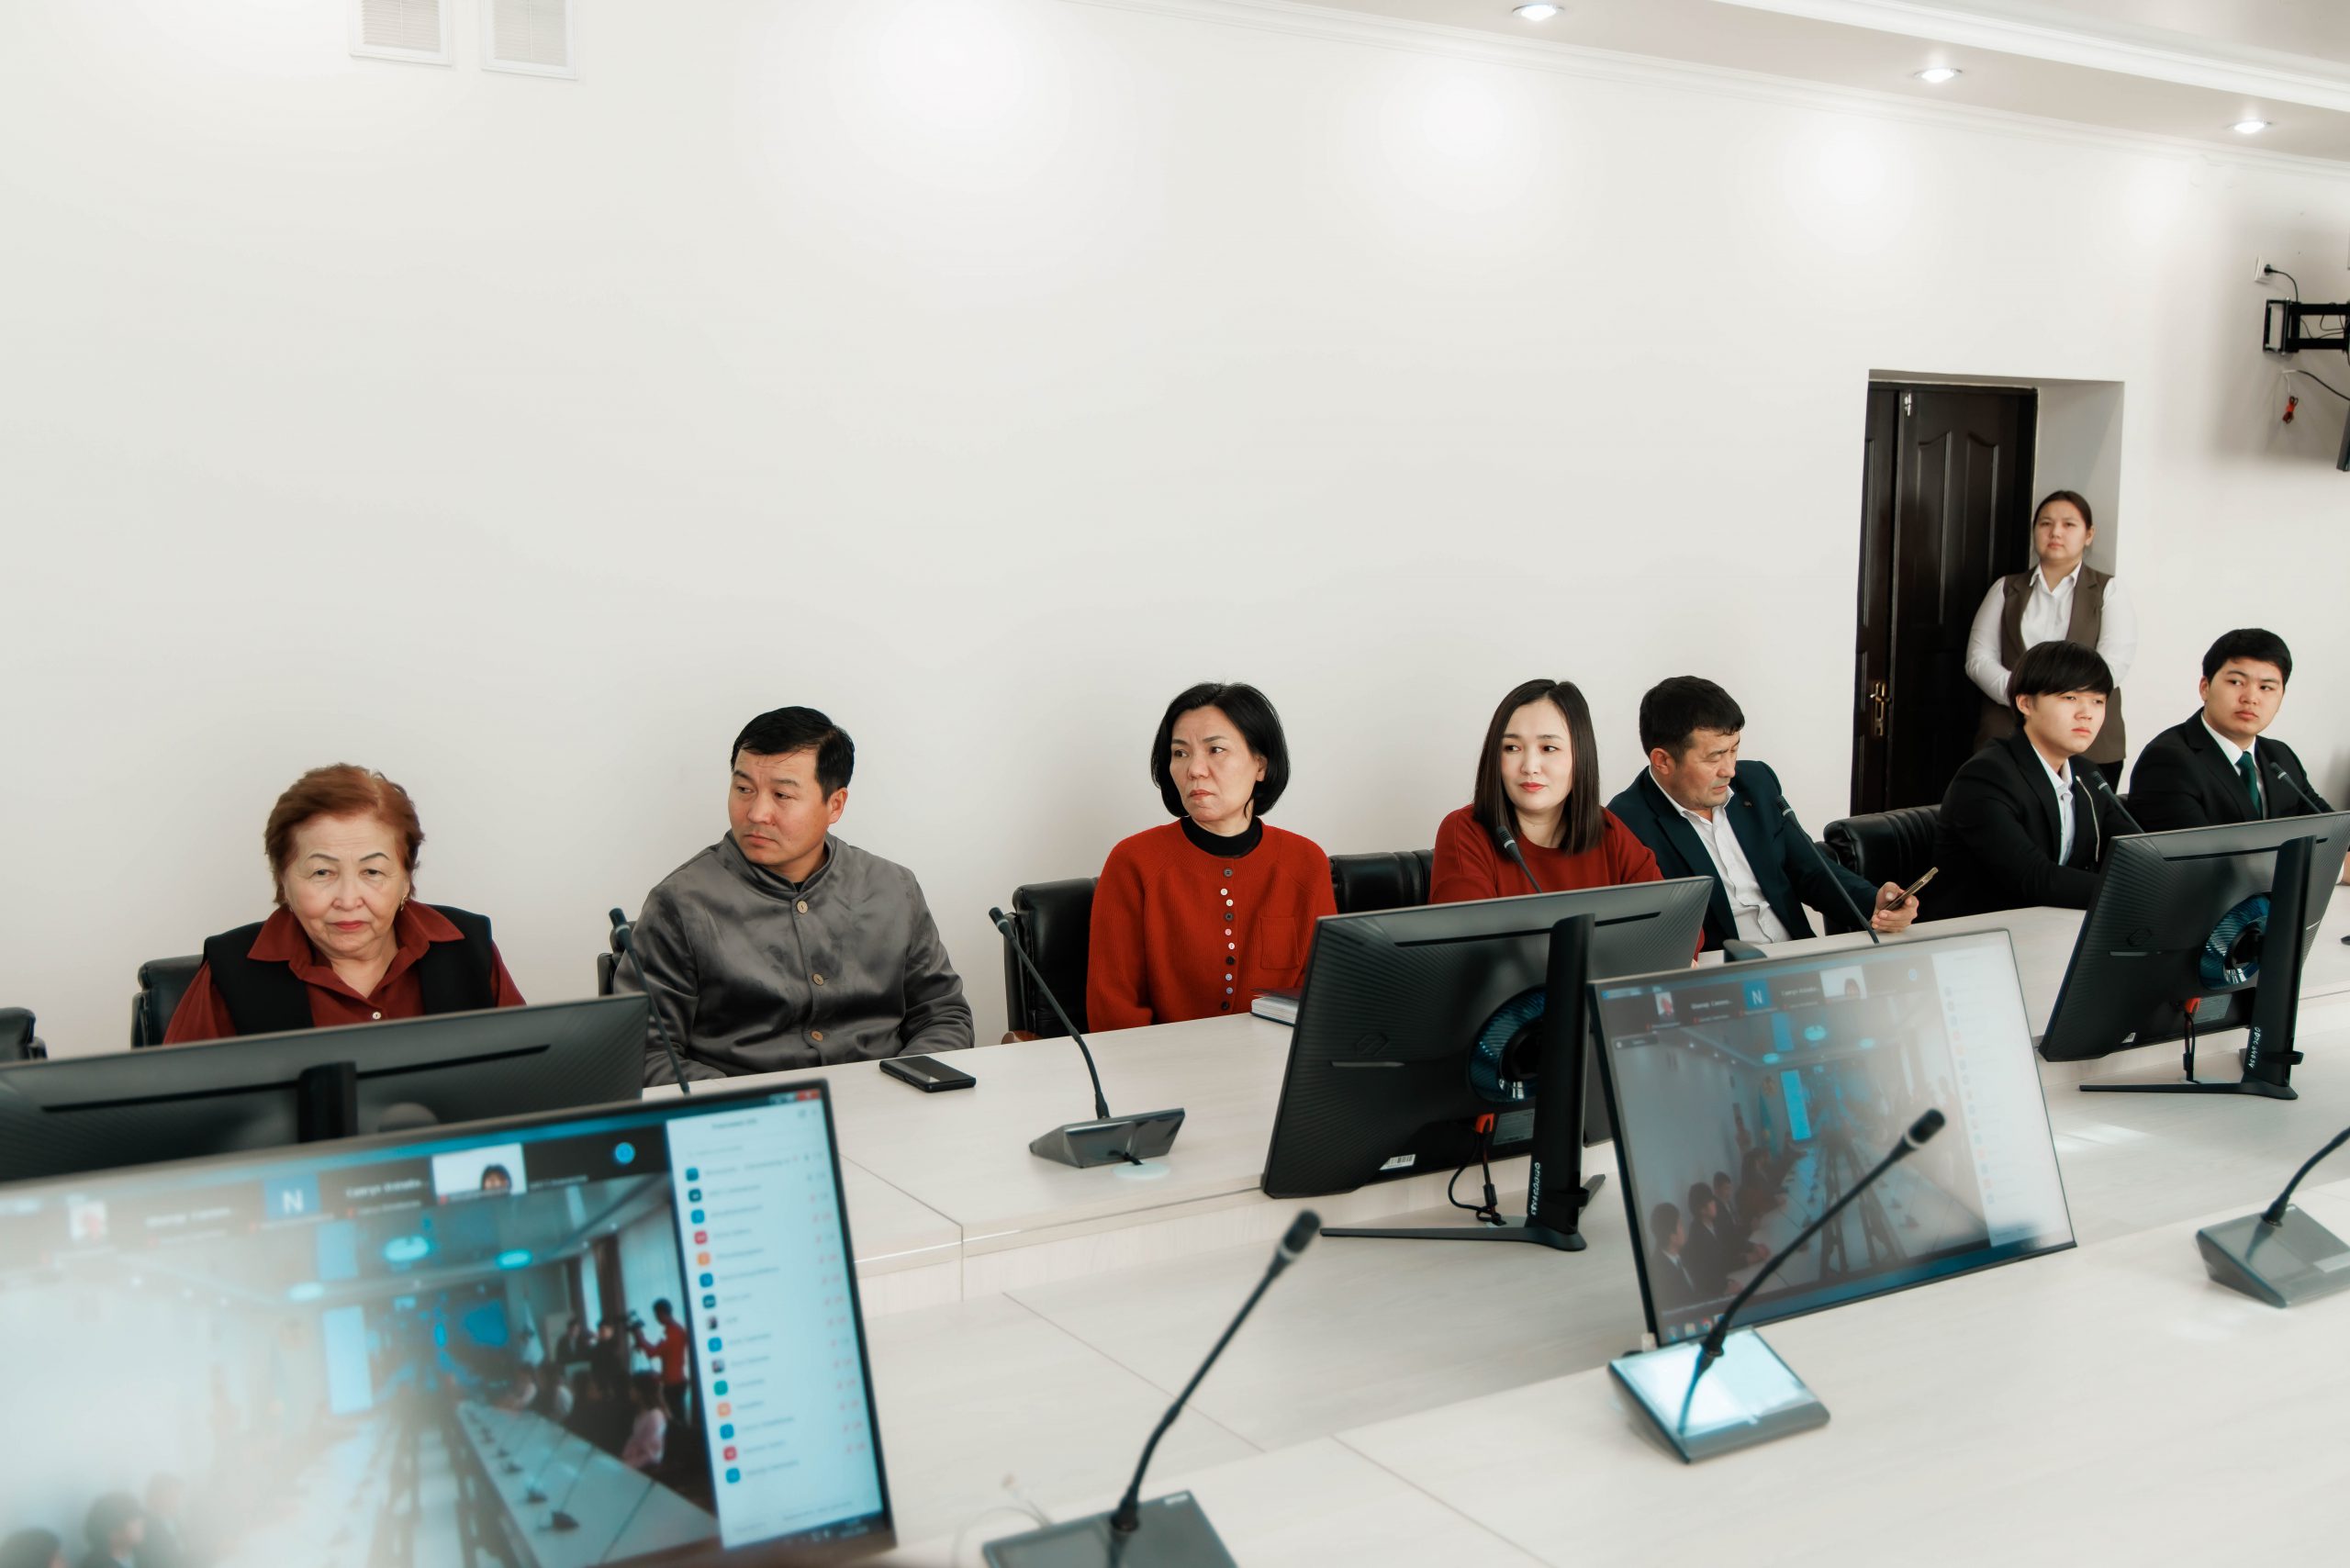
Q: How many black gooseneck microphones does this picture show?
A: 9